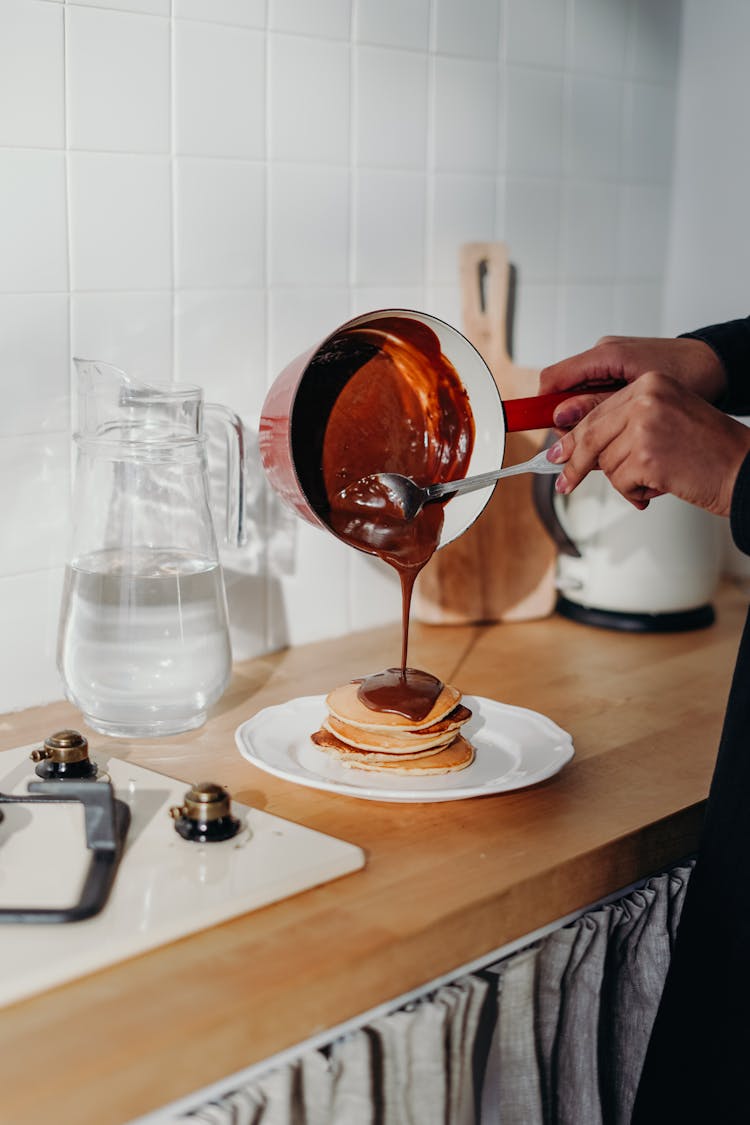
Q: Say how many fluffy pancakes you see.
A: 5